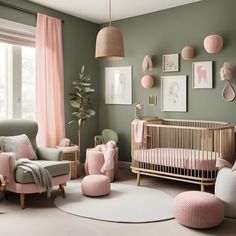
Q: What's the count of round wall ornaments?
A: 3